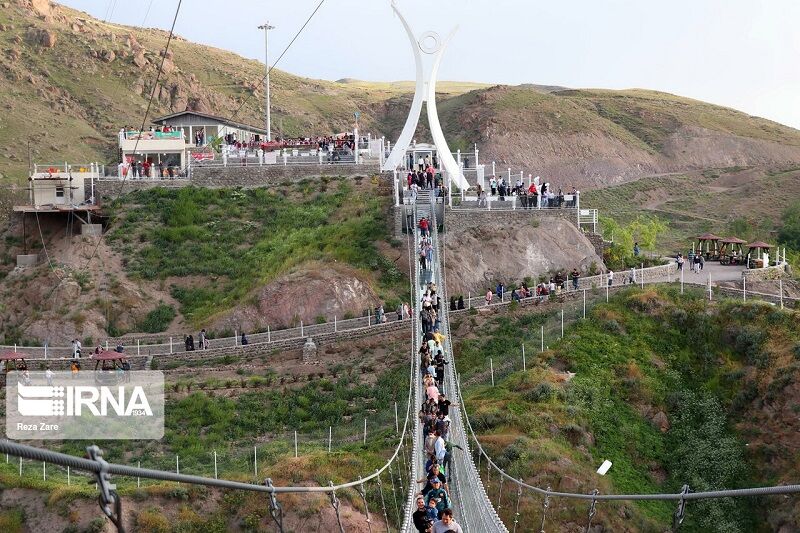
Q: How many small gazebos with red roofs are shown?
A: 5